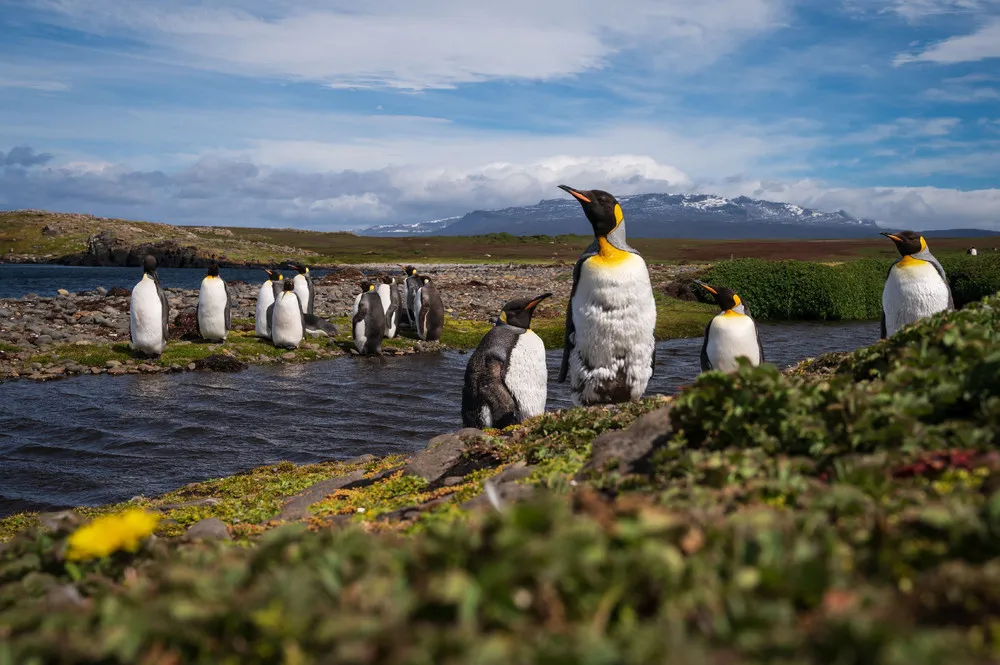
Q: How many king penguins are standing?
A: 13